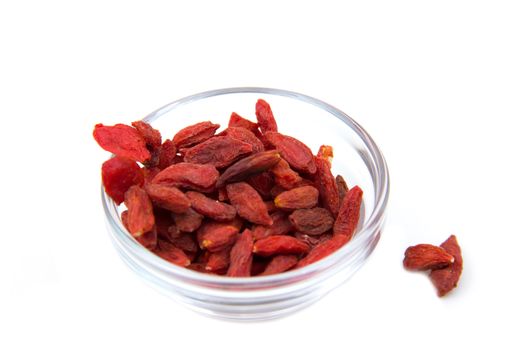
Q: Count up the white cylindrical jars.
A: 0